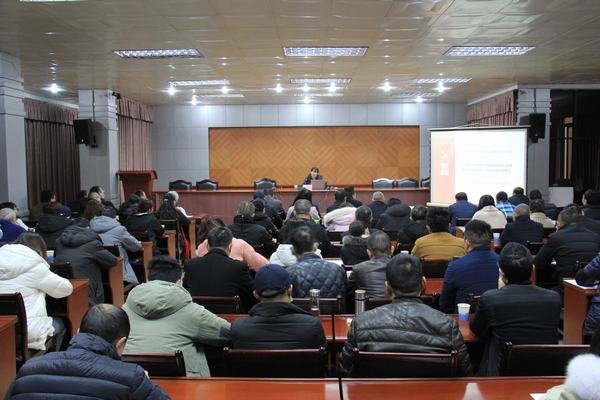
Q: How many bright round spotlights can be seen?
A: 11